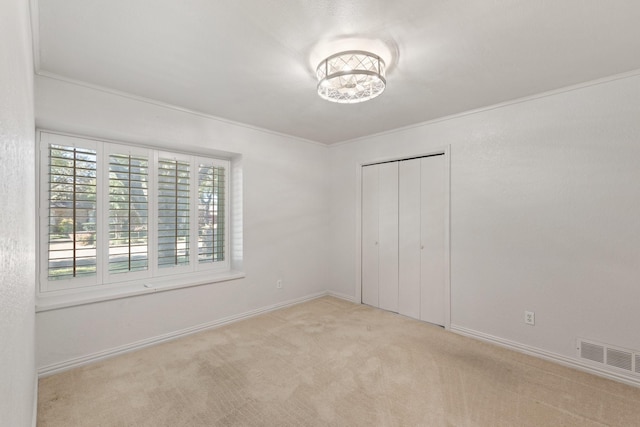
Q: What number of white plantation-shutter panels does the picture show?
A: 4